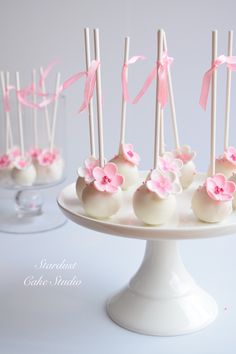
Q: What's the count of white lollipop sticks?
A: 14